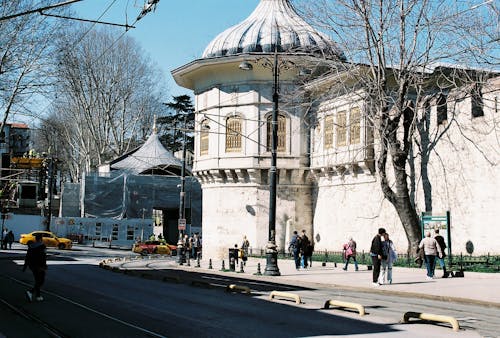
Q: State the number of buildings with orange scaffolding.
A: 1